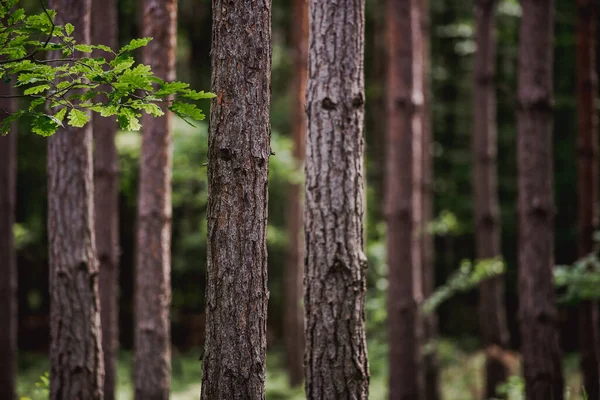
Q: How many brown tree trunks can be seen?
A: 12